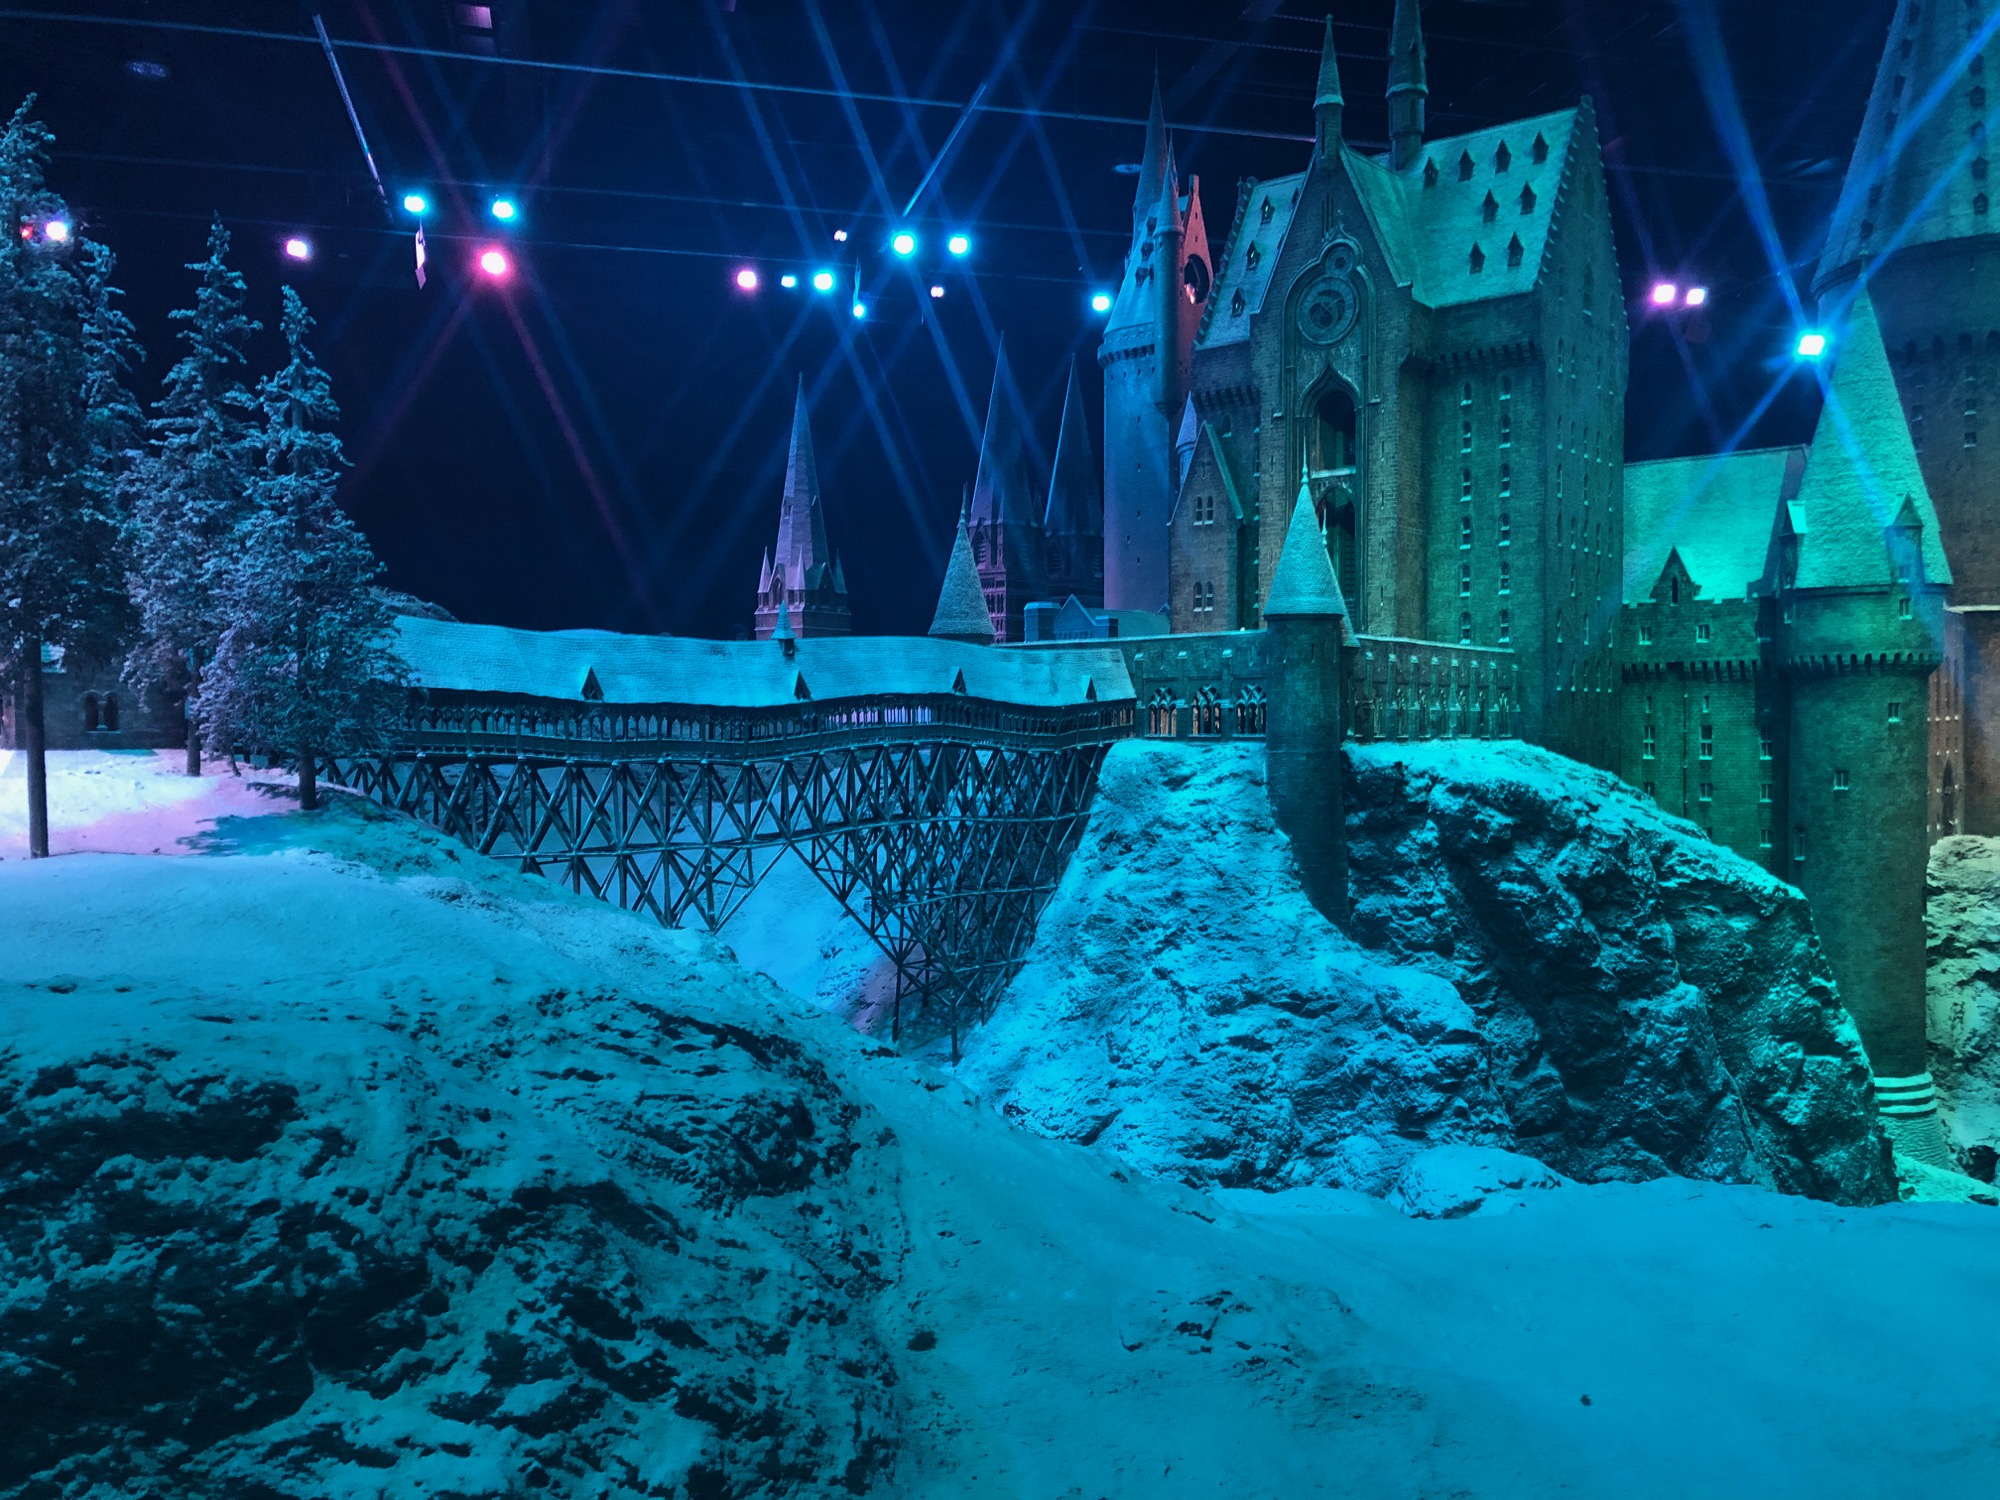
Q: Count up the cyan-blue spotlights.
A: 9